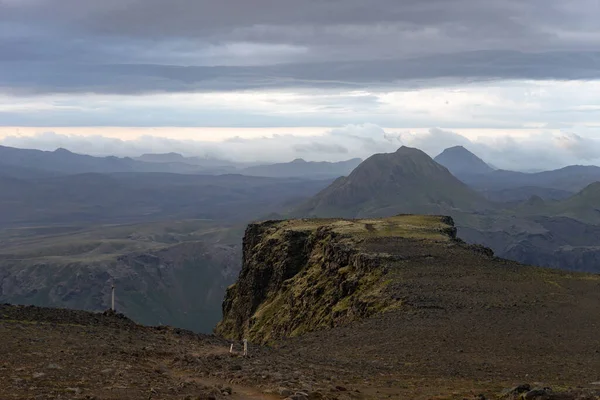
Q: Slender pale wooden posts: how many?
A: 3